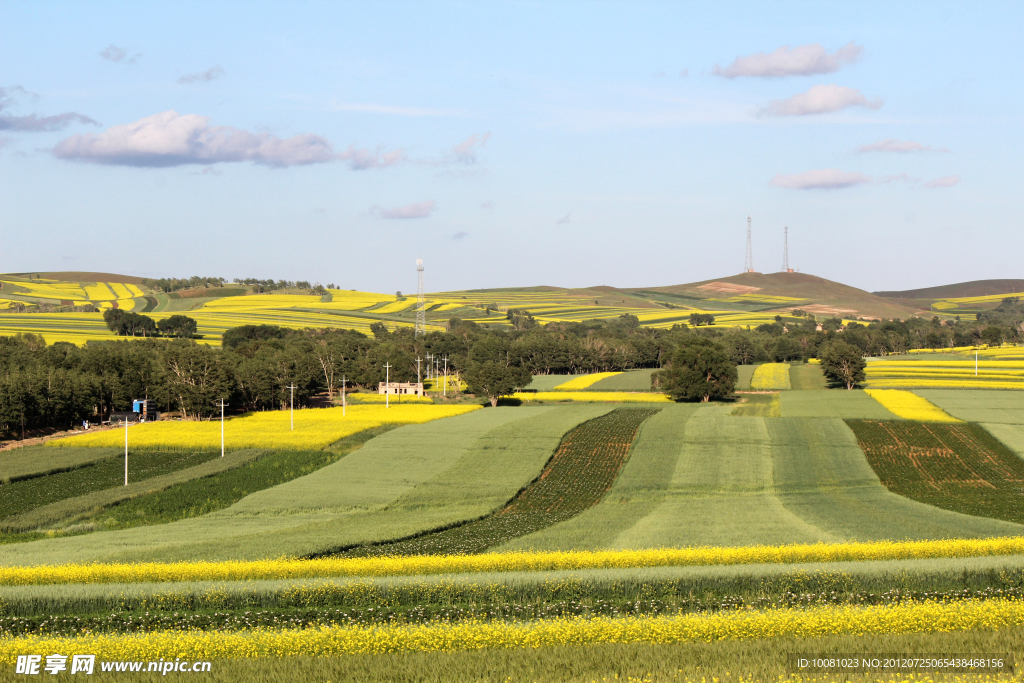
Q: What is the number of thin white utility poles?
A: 11